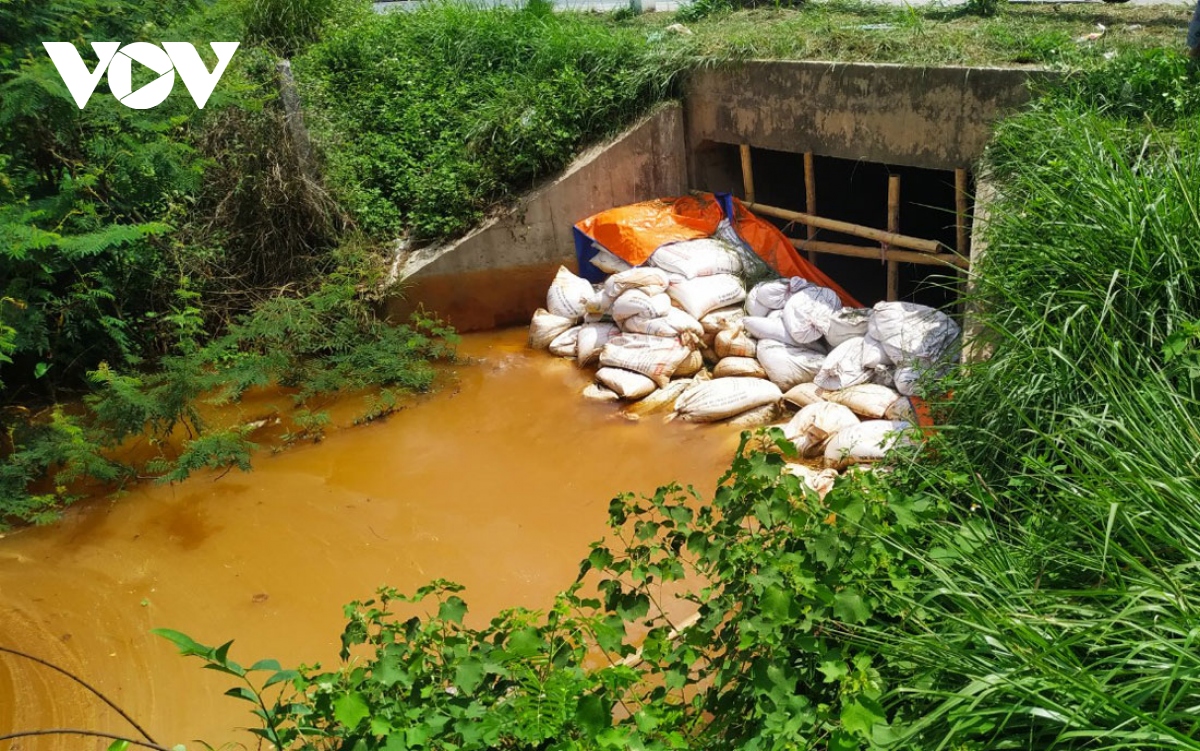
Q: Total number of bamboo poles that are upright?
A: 4